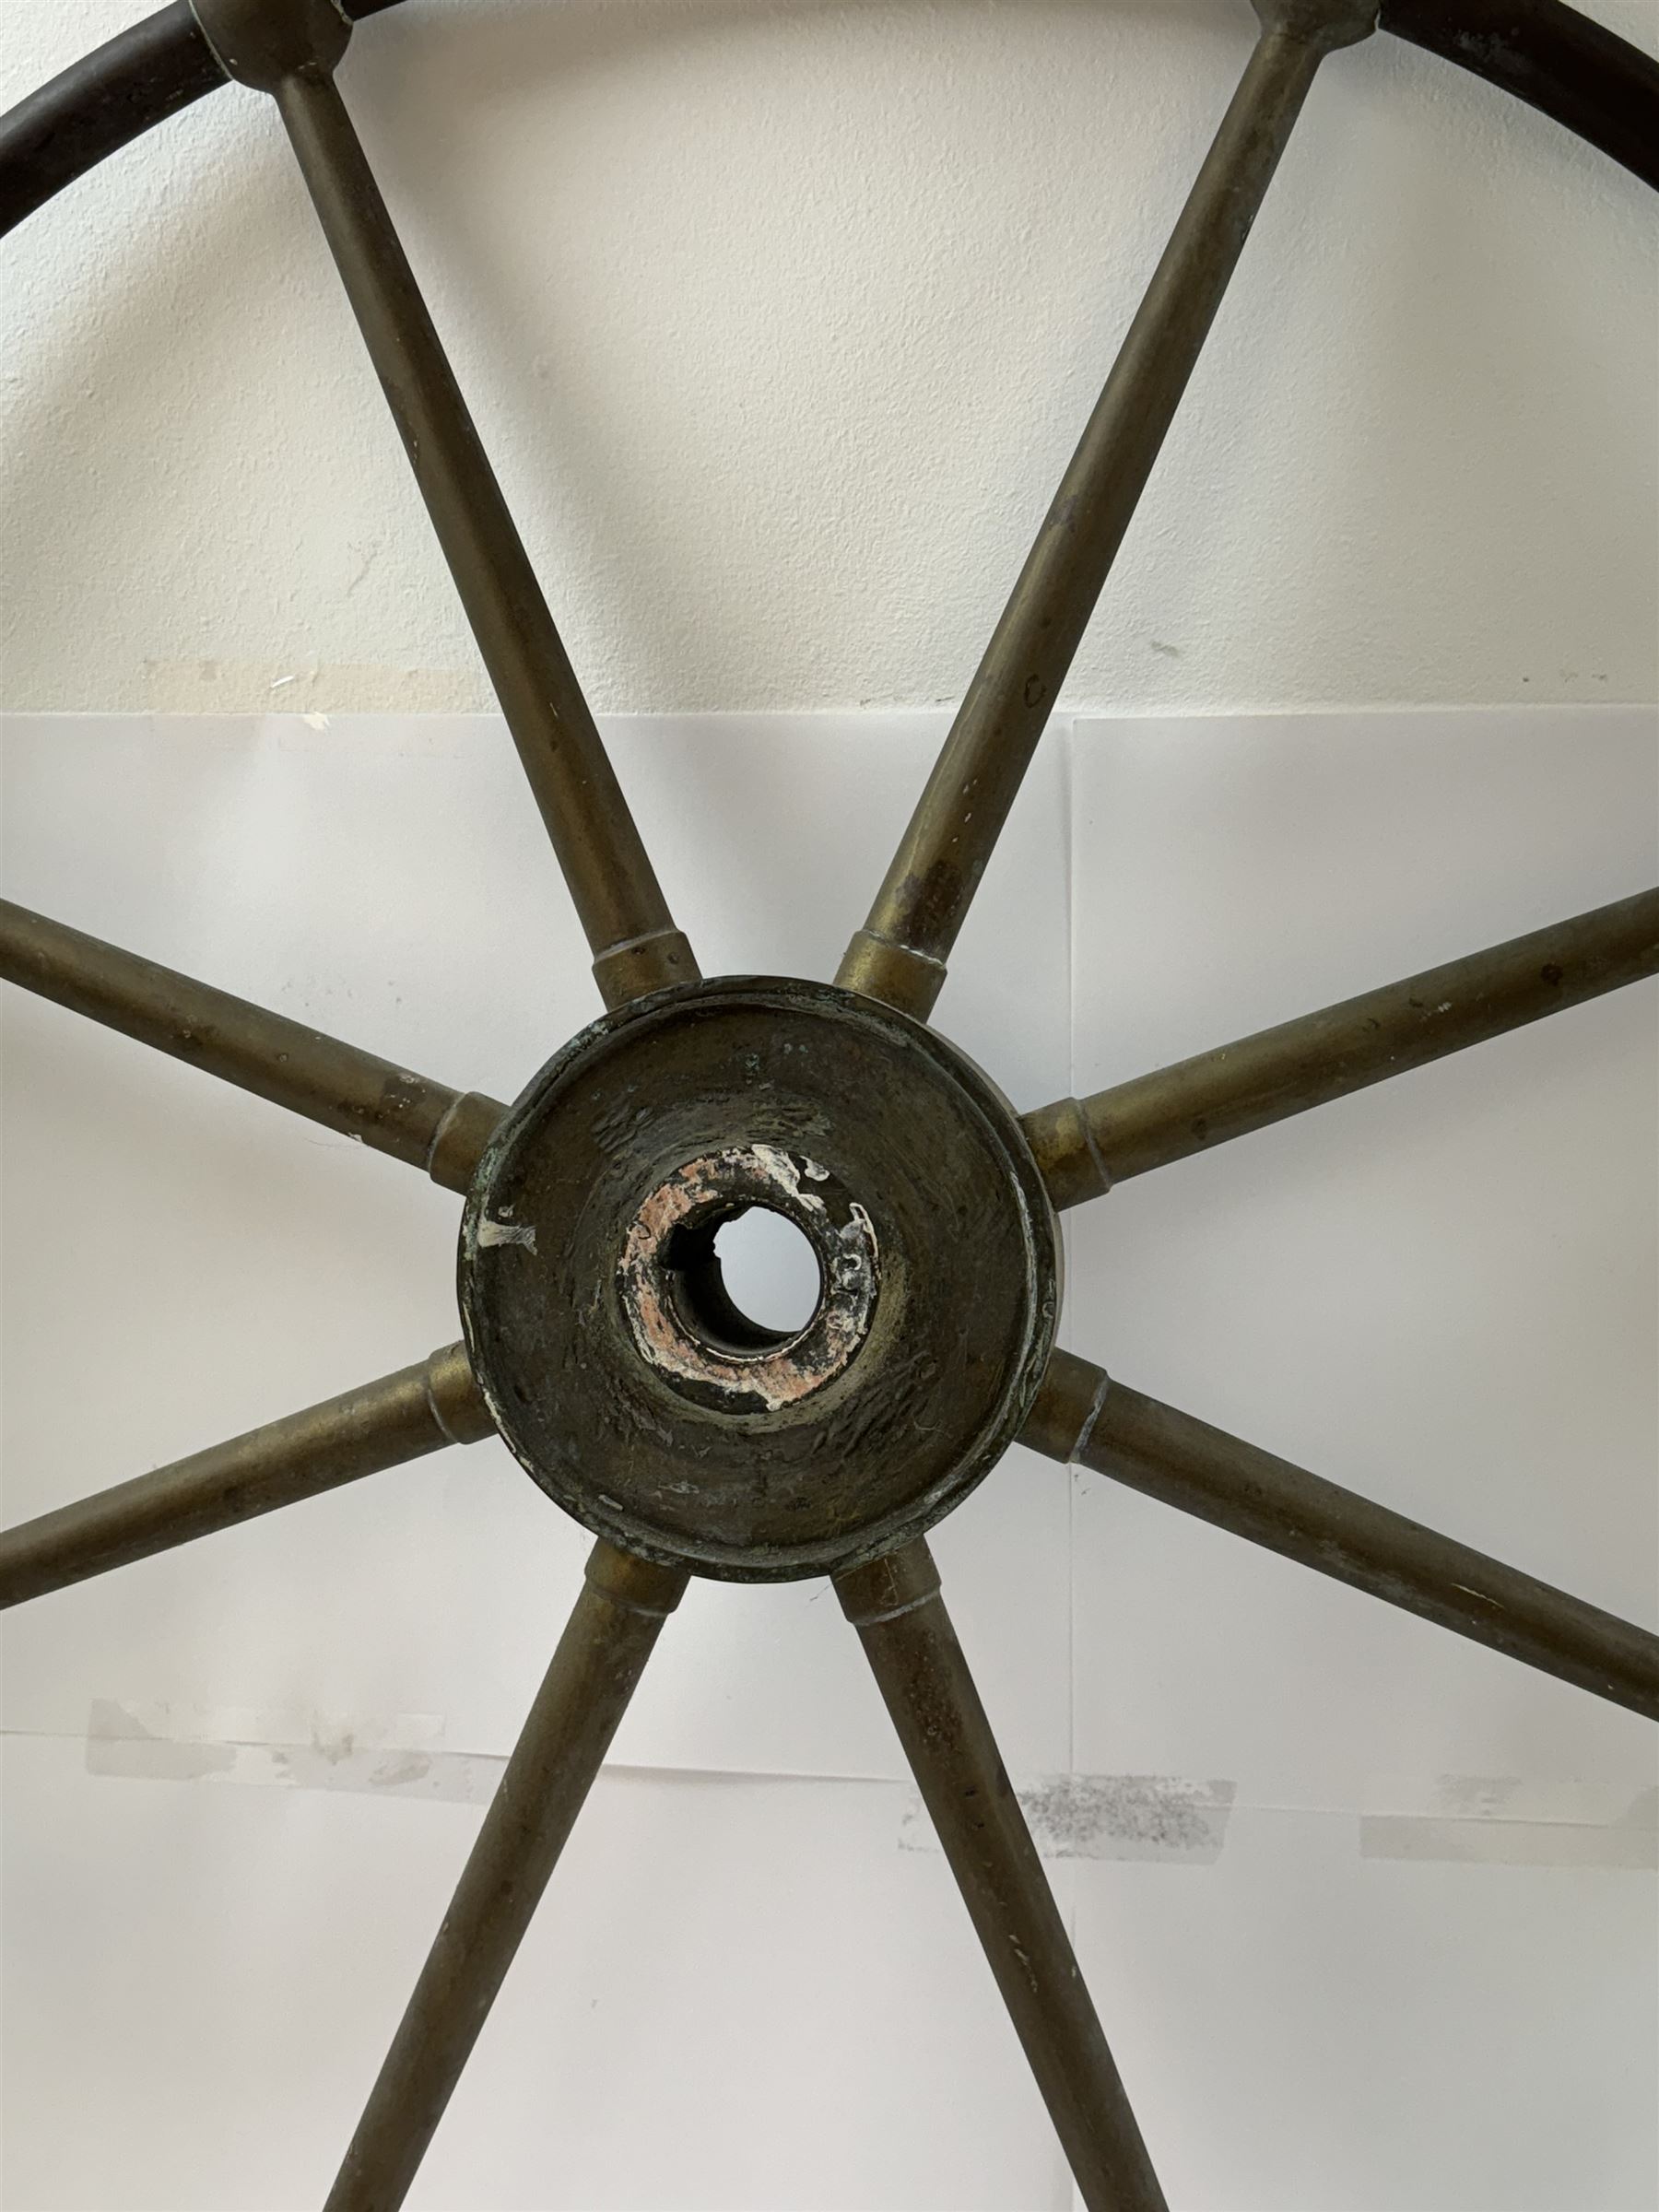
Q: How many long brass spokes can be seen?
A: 8